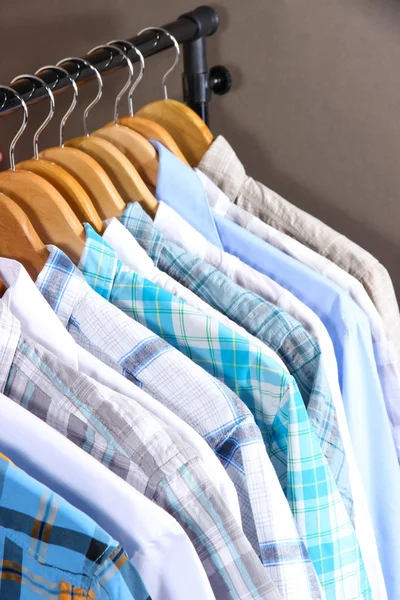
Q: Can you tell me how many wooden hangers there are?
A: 8